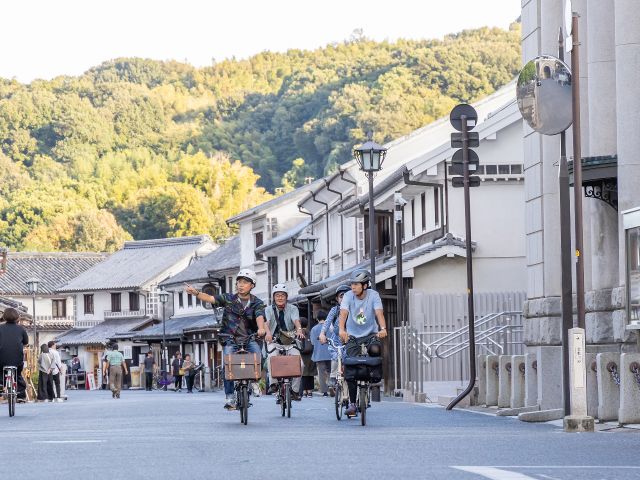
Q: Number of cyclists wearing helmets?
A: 4